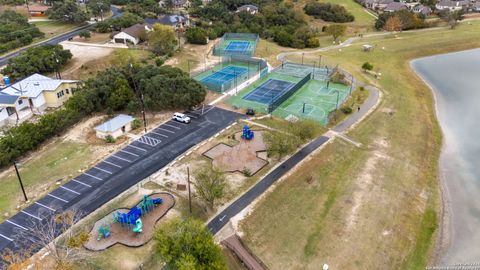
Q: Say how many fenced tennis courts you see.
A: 3